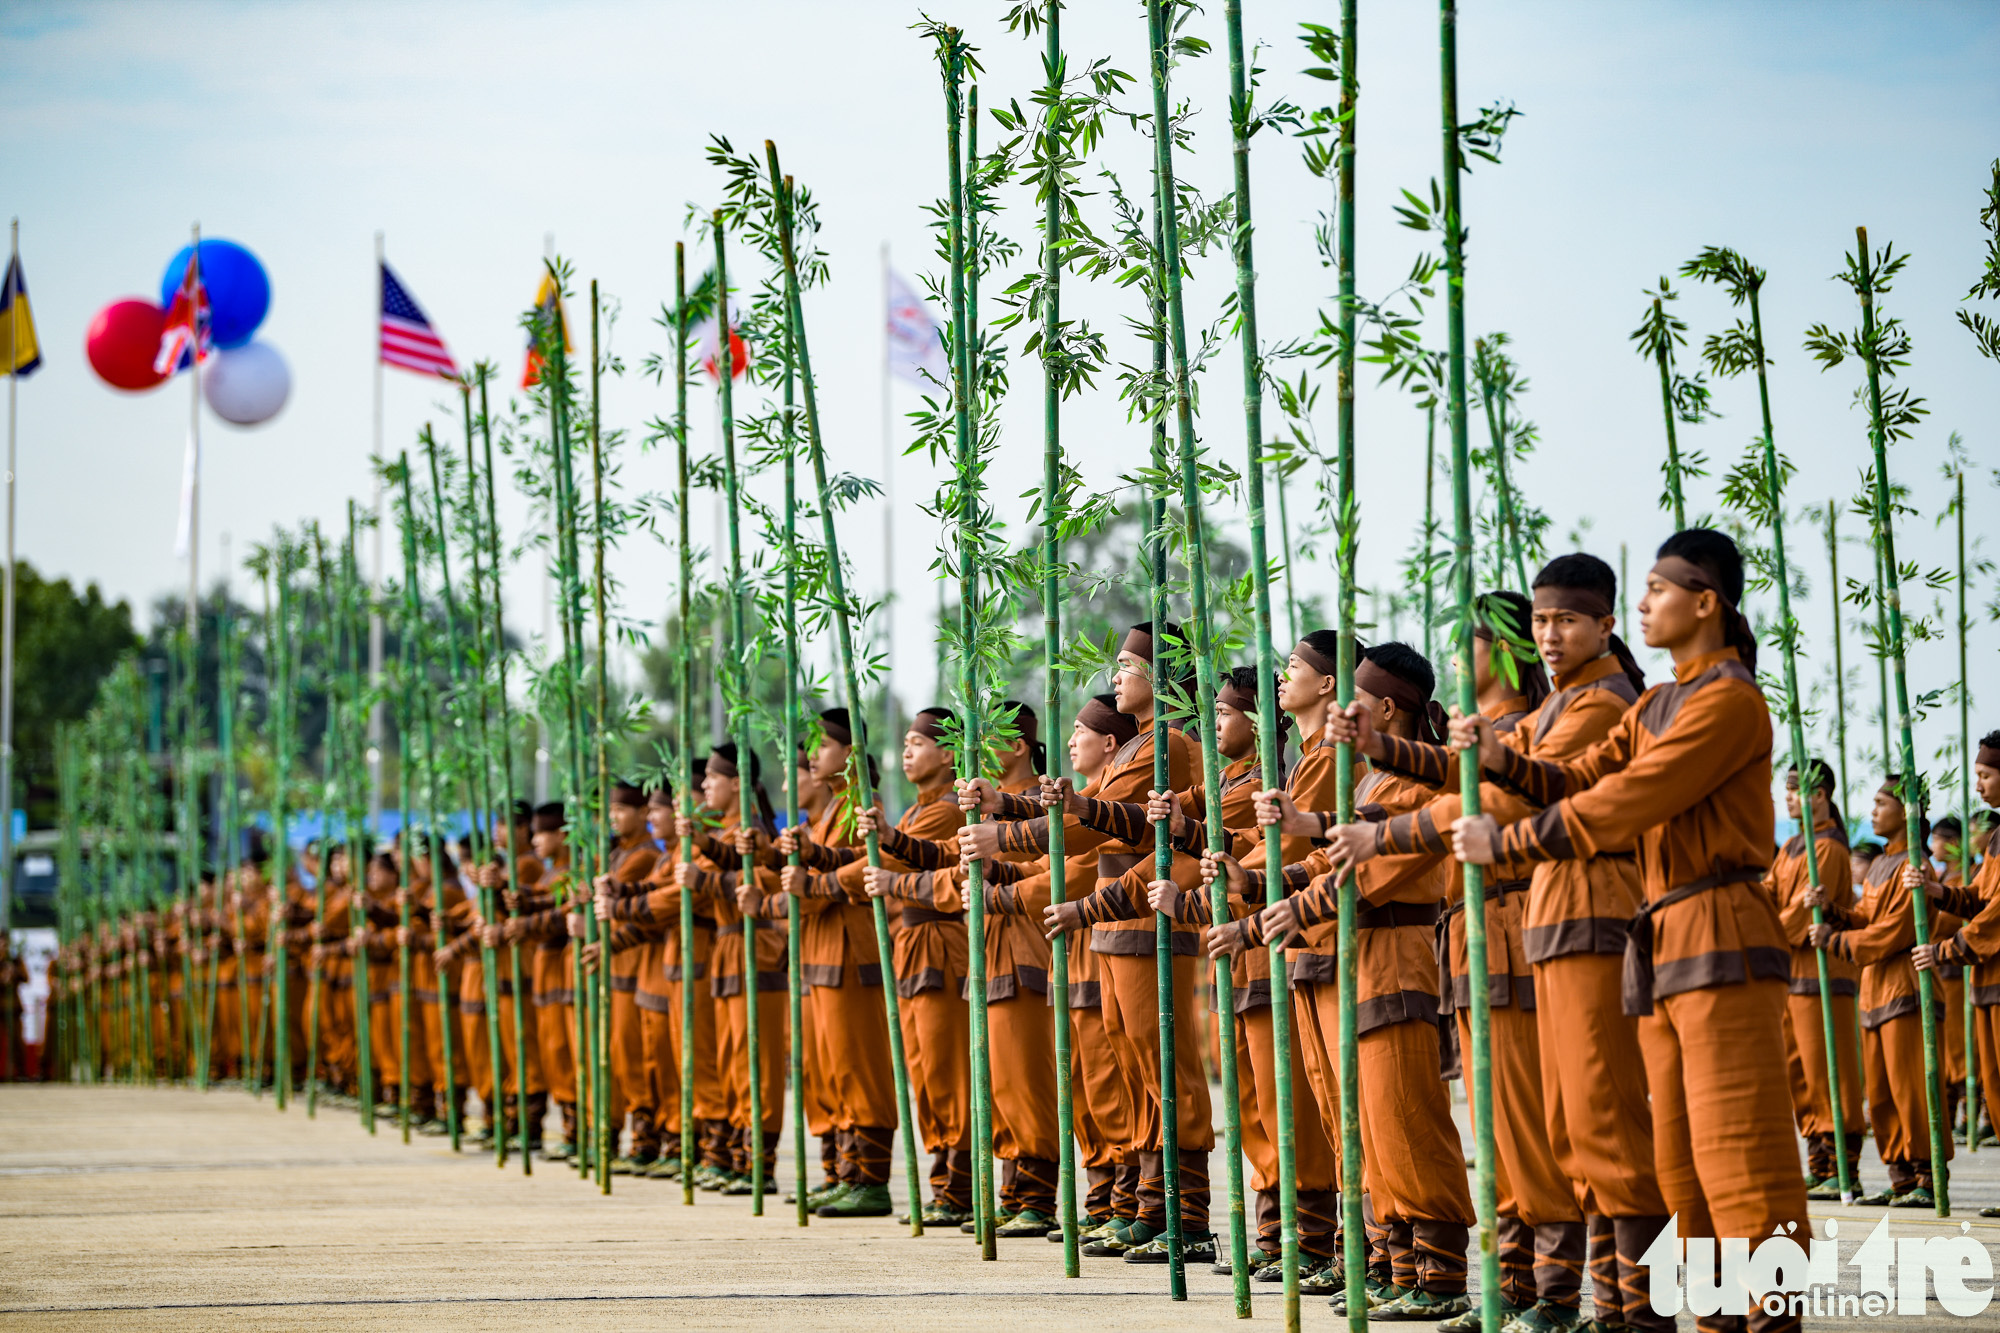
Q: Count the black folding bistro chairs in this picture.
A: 0